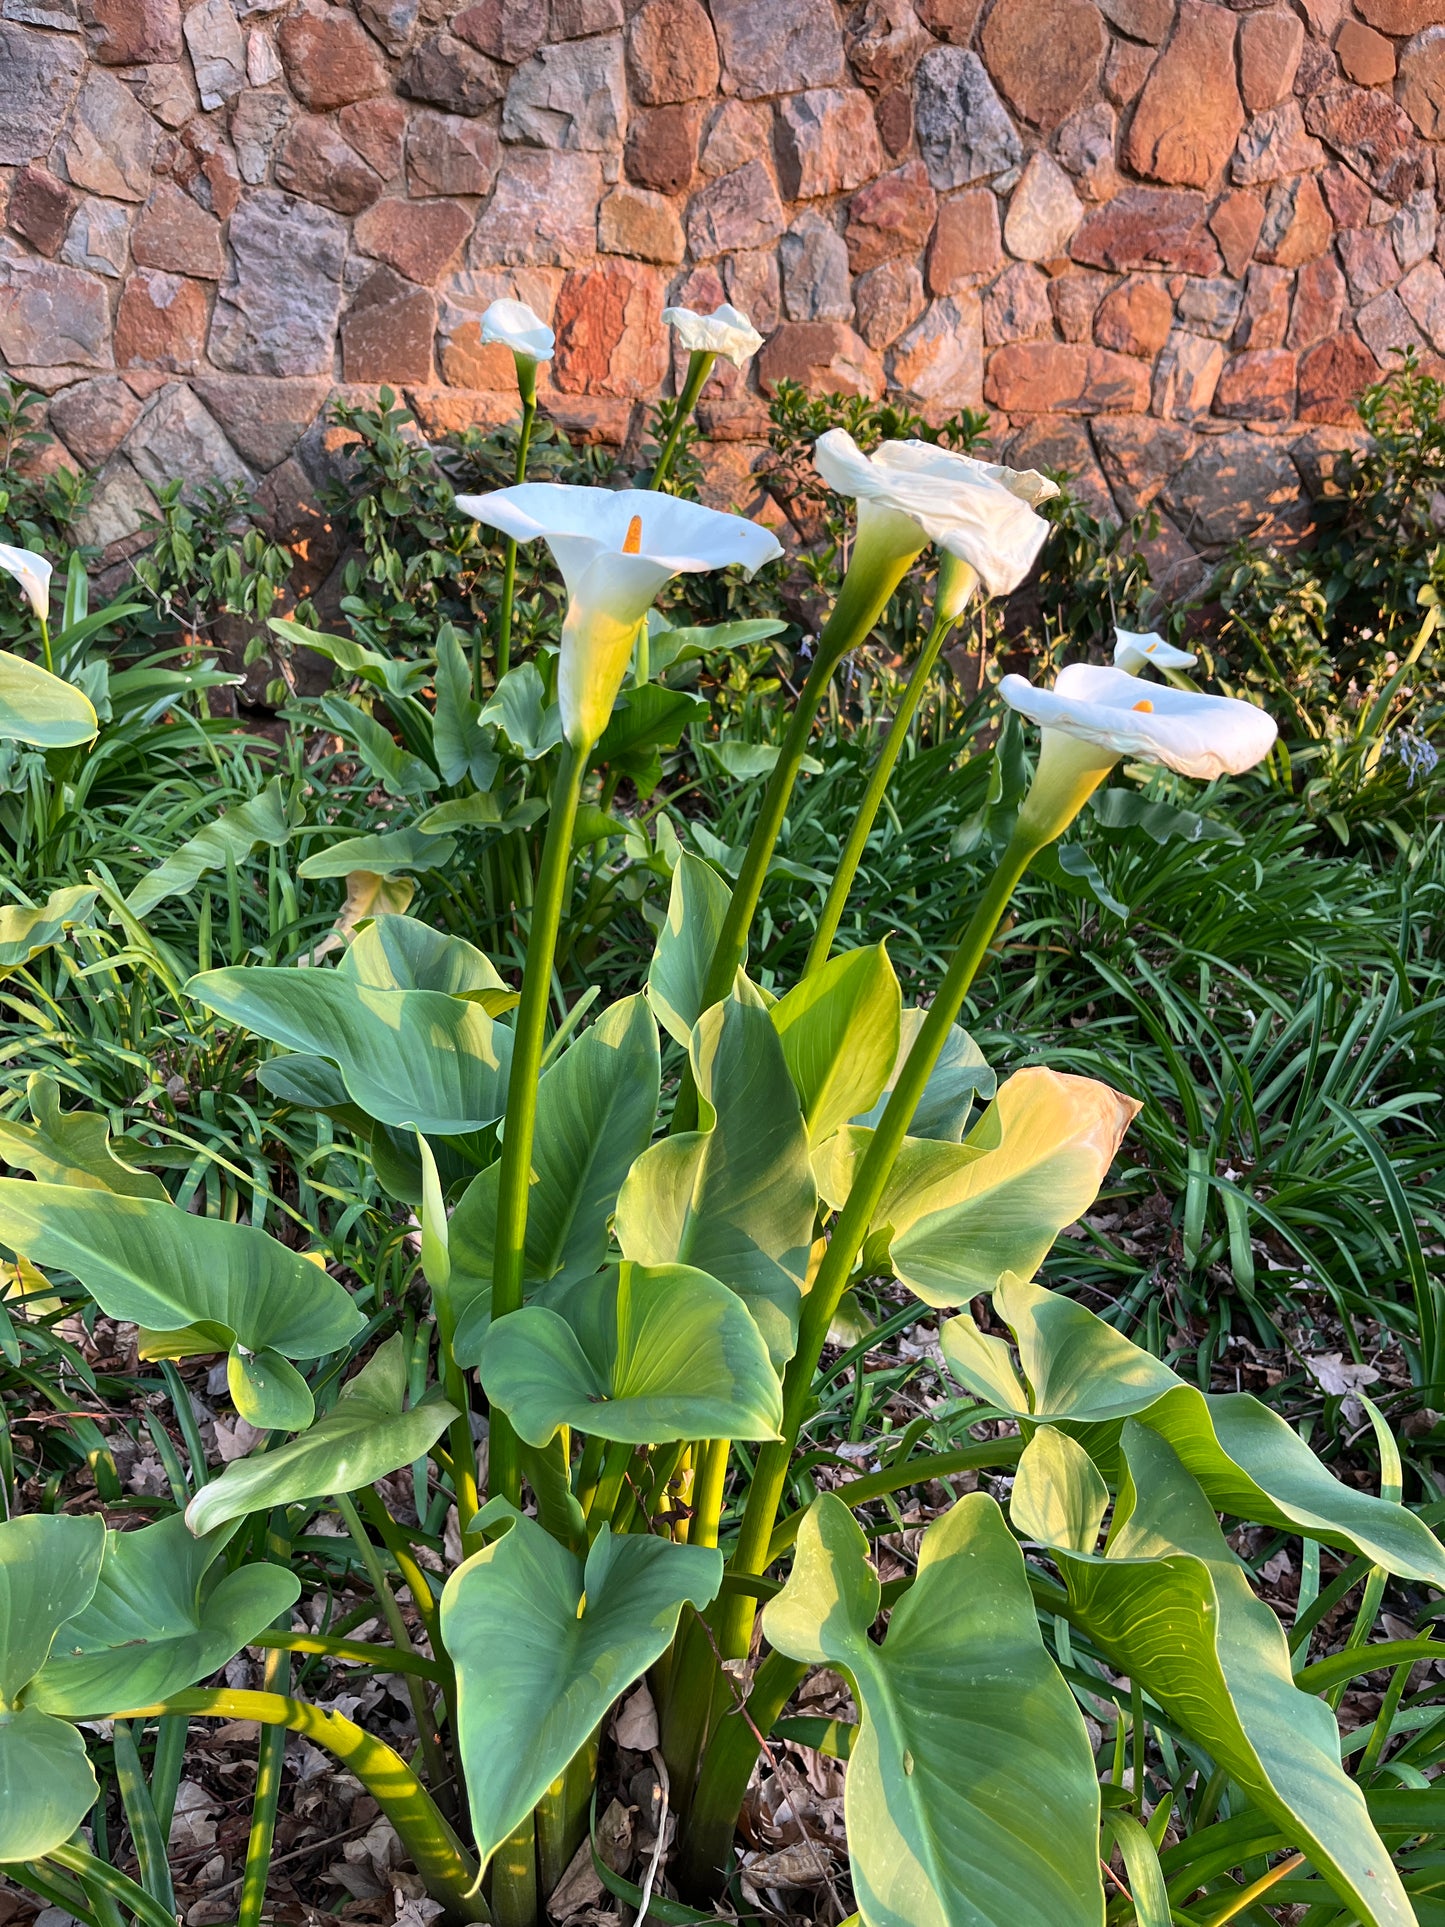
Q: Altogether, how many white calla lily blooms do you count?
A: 8